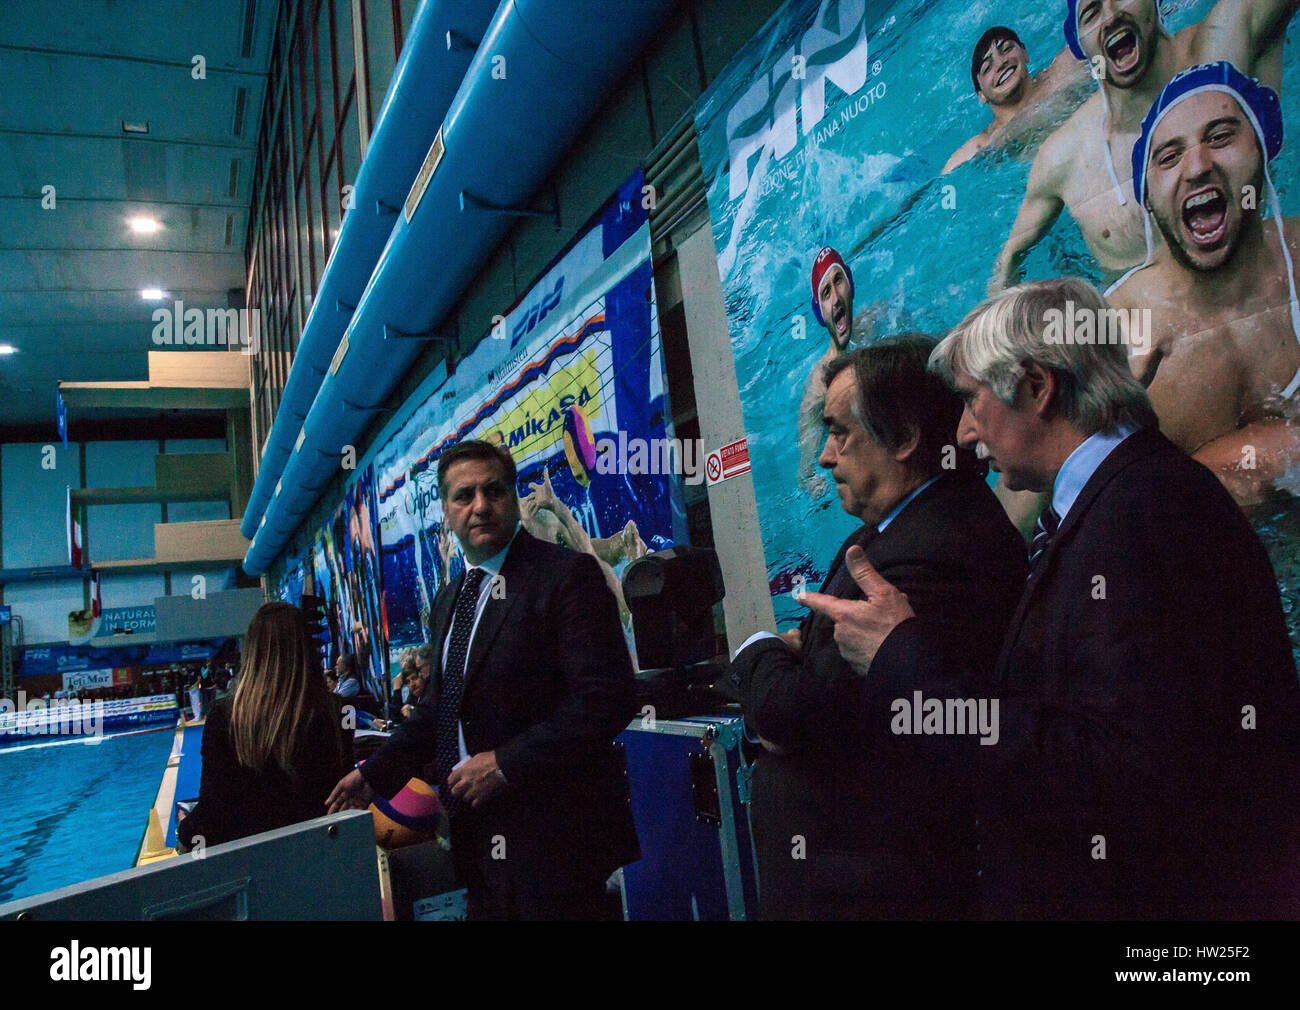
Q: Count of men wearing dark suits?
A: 3